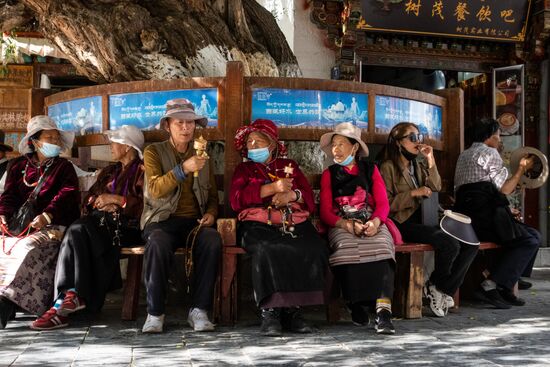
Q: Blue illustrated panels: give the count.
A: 4